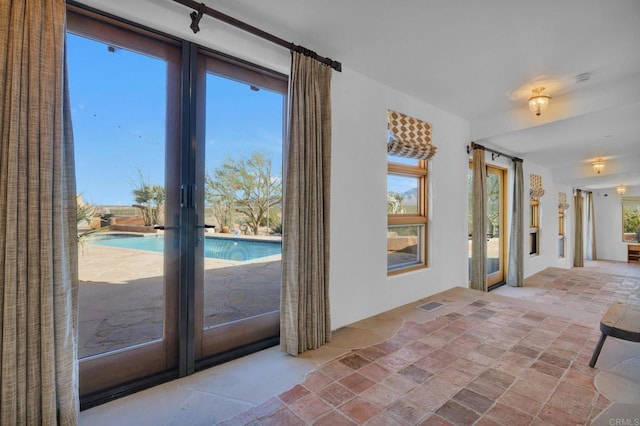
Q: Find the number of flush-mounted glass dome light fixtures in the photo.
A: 3